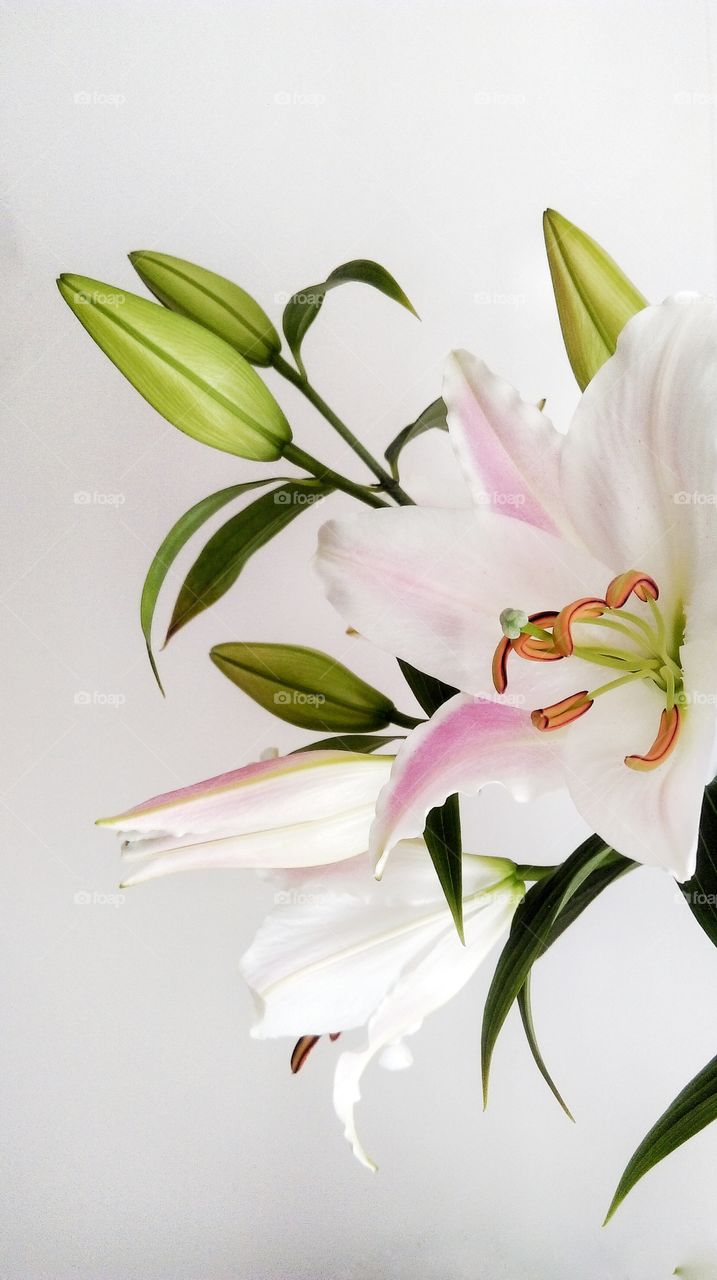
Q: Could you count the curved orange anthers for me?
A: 6